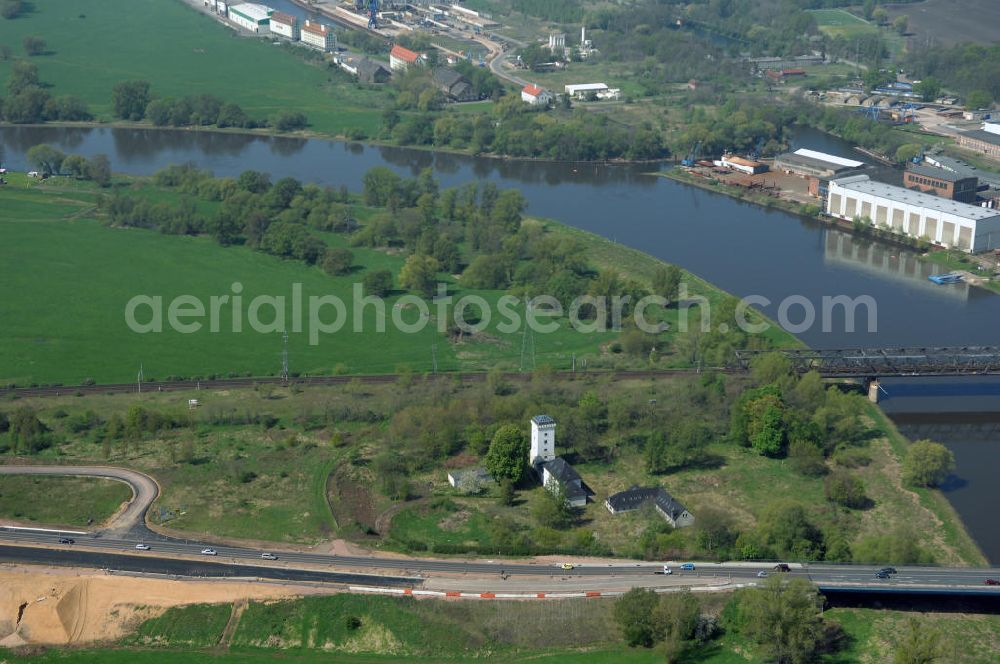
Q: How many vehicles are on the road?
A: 12